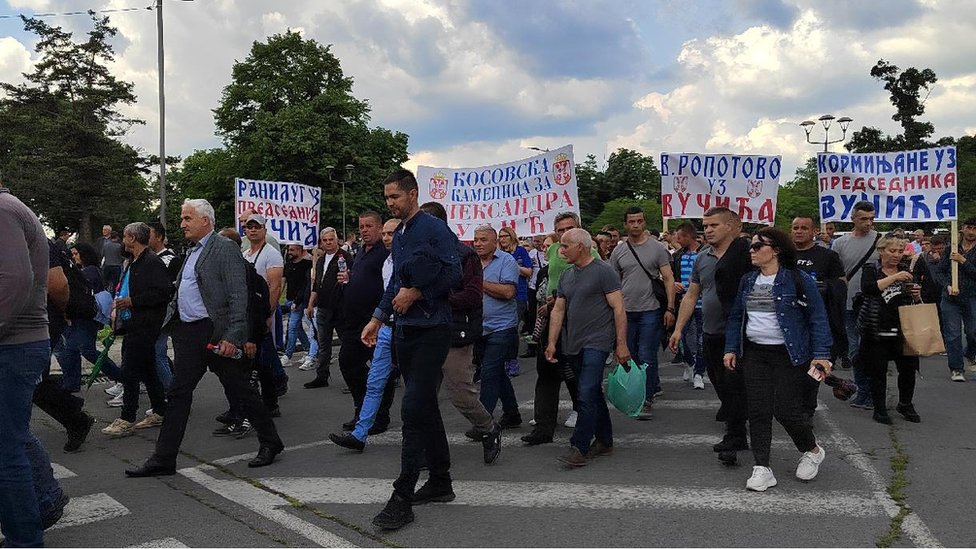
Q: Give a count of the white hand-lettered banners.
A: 4